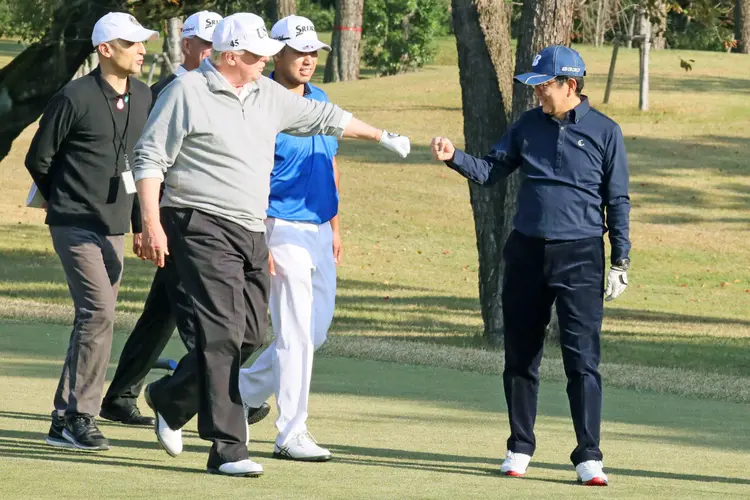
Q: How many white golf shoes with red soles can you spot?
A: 2